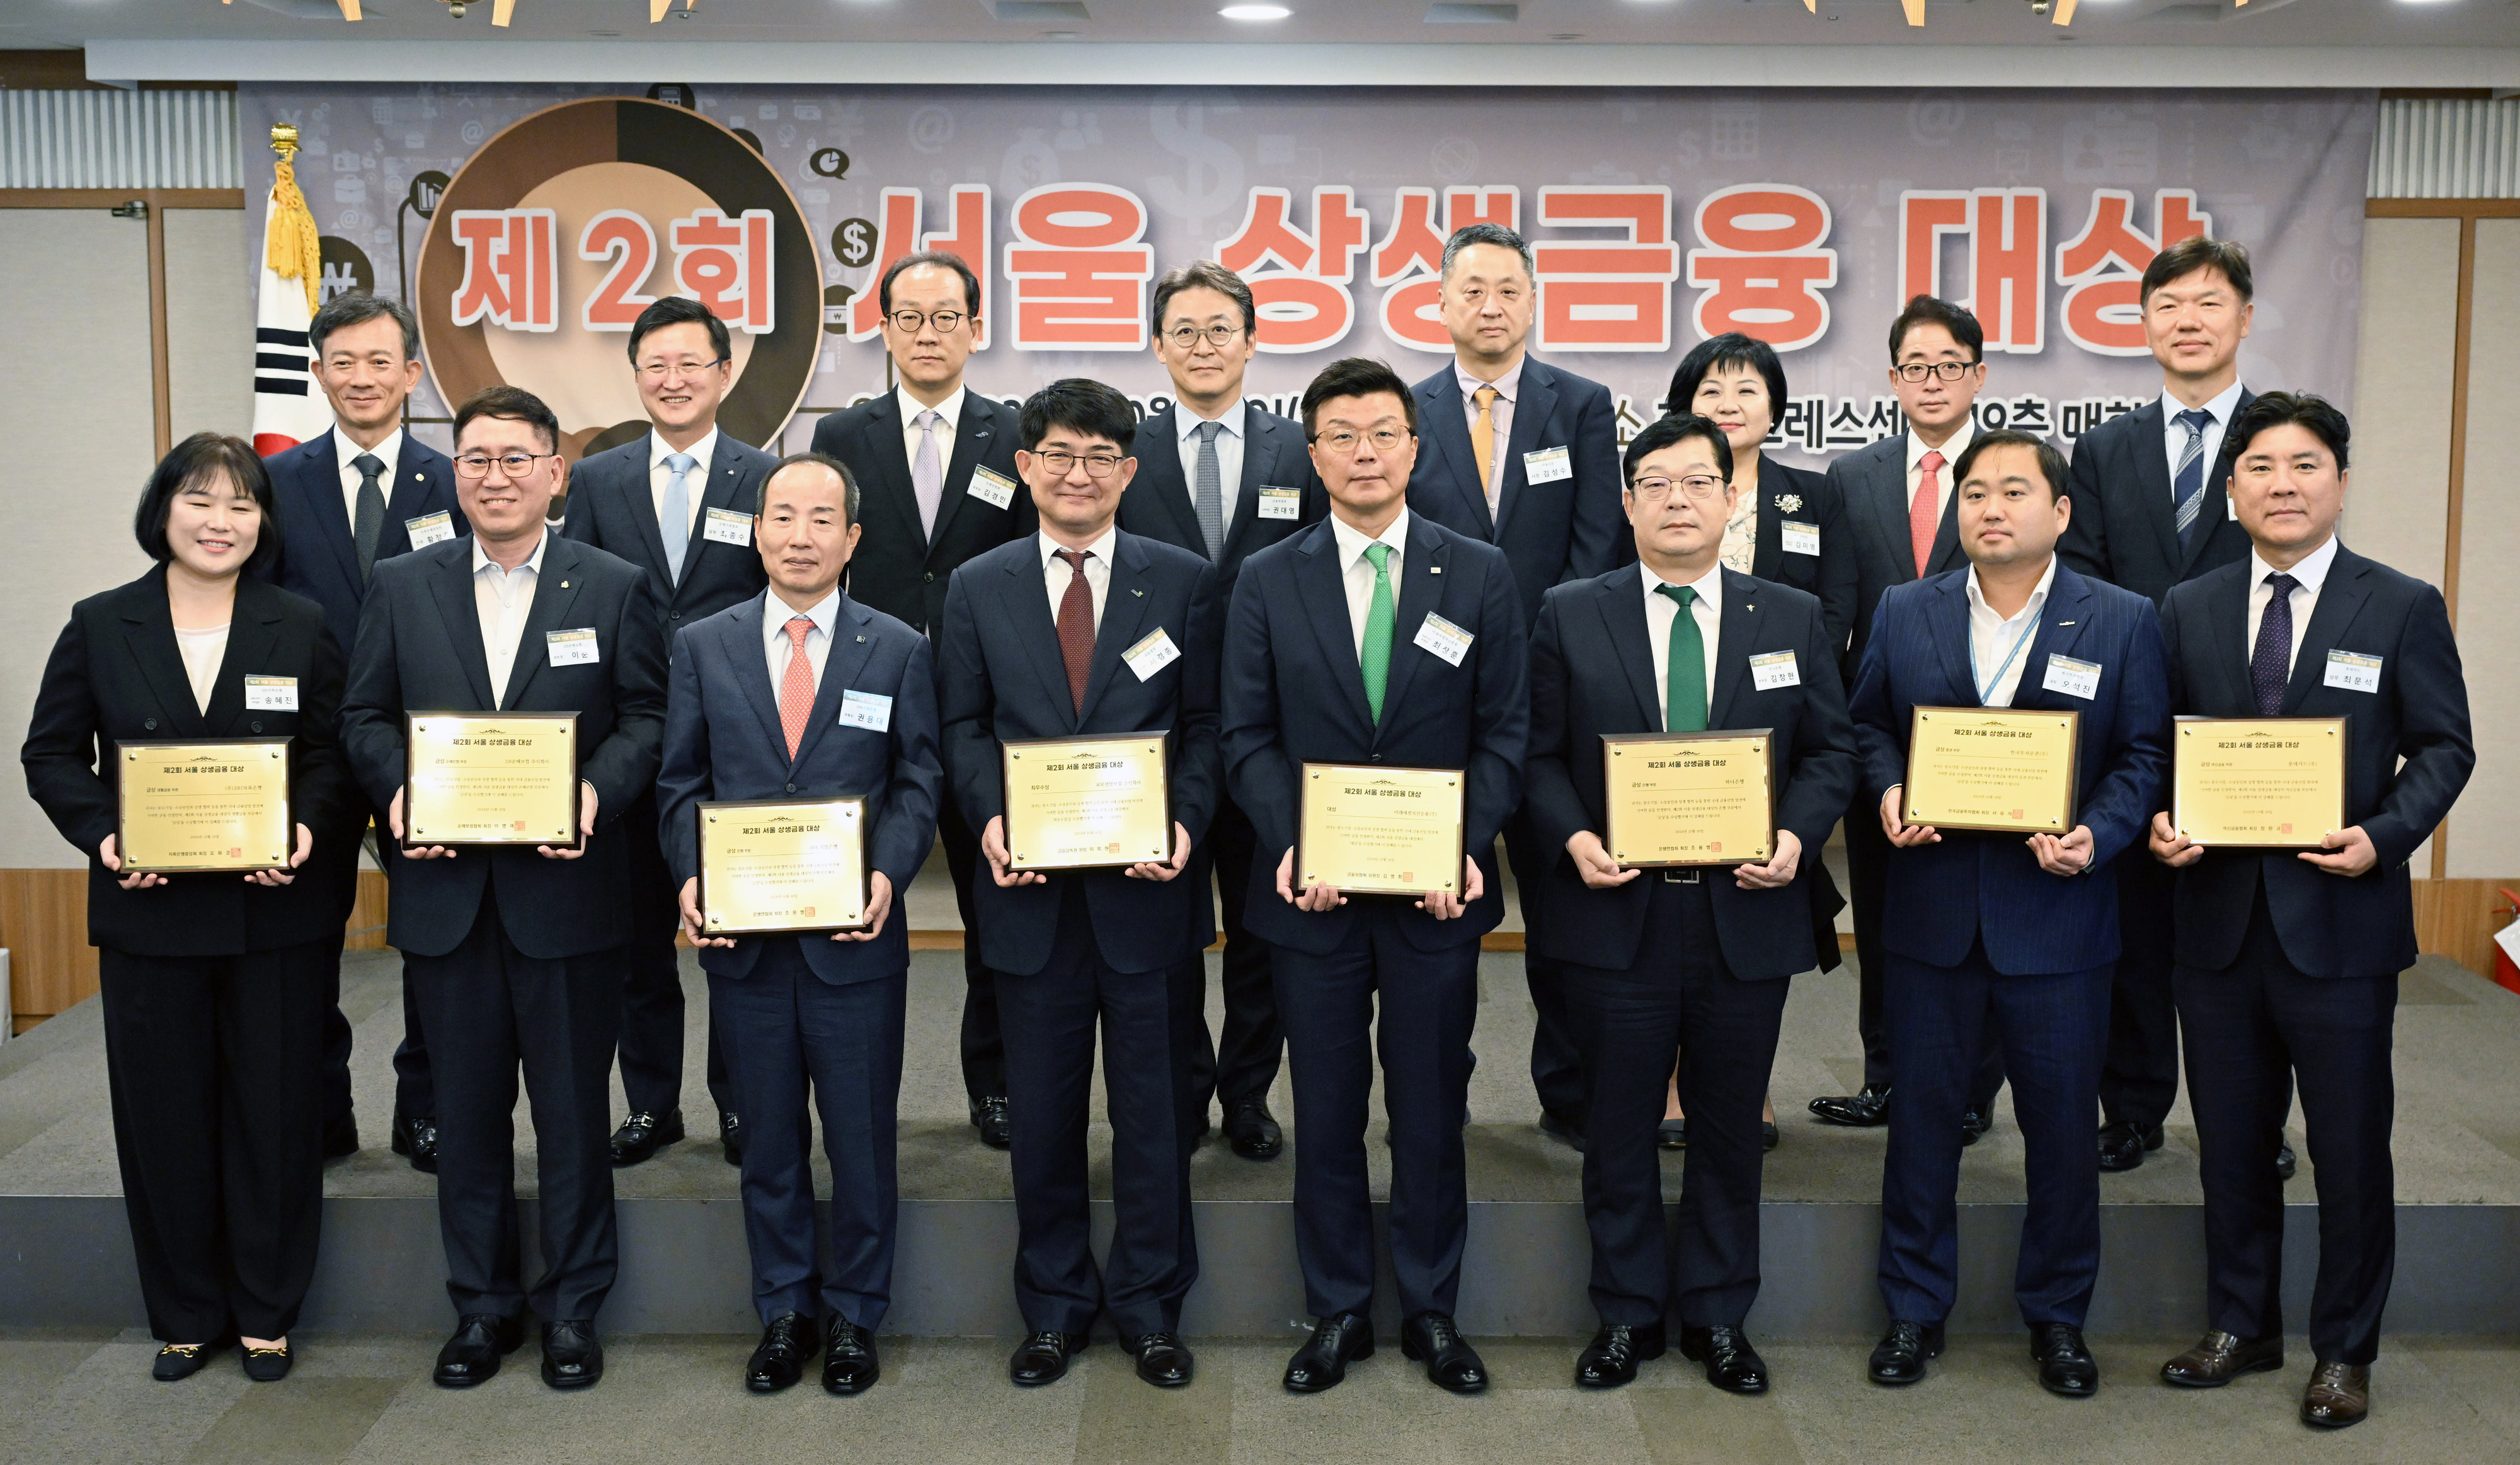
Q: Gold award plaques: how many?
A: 8